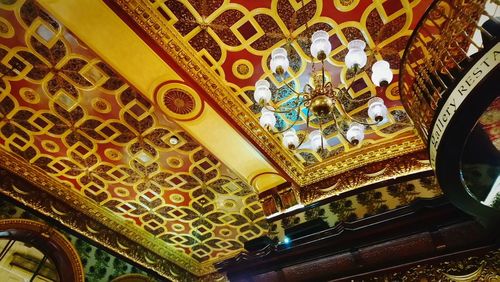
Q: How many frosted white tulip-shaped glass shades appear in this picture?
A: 10